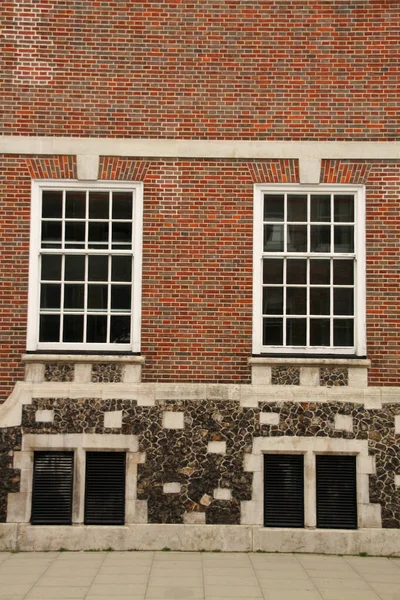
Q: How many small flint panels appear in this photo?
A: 4